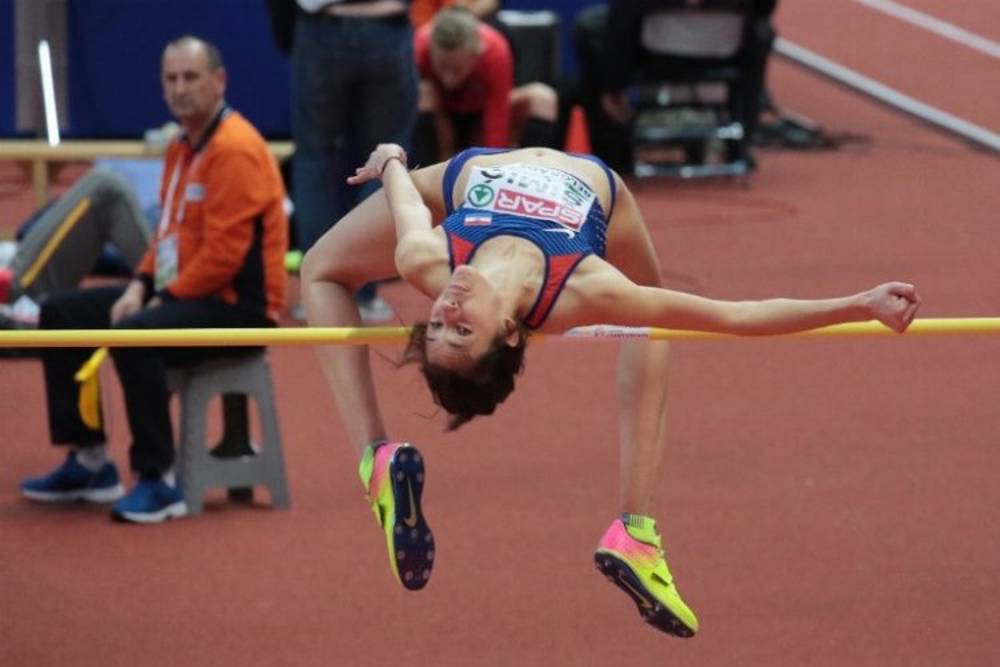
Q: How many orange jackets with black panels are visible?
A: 1